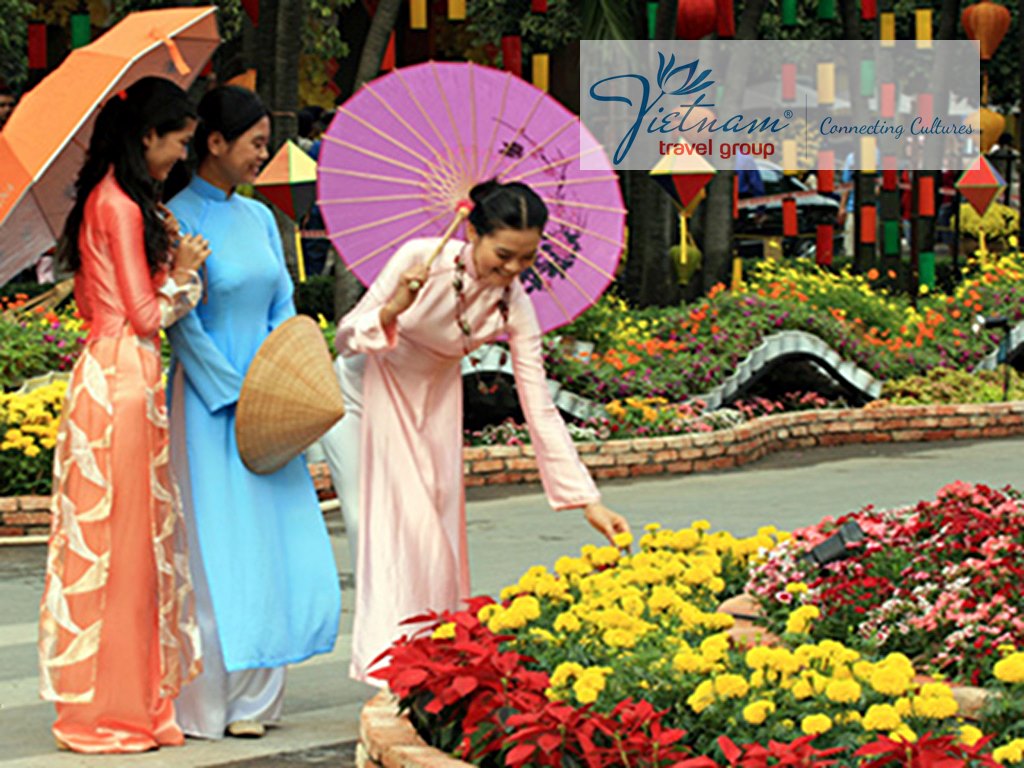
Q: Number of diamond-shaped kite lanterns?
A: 3